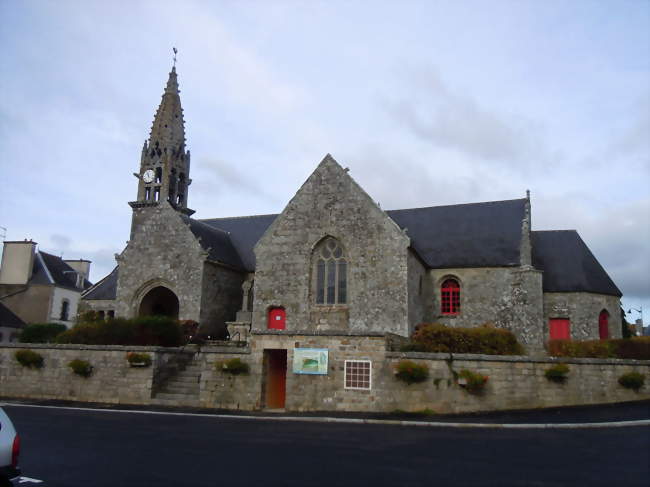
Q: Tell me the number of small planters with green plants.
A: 8